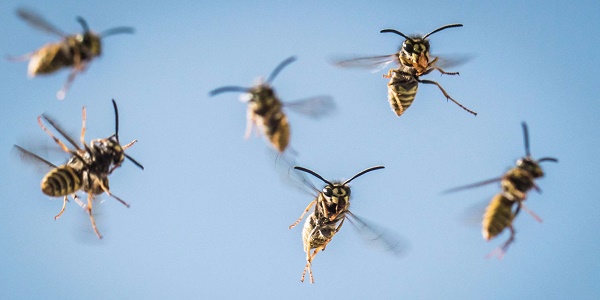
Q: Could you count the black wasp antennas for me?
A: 12